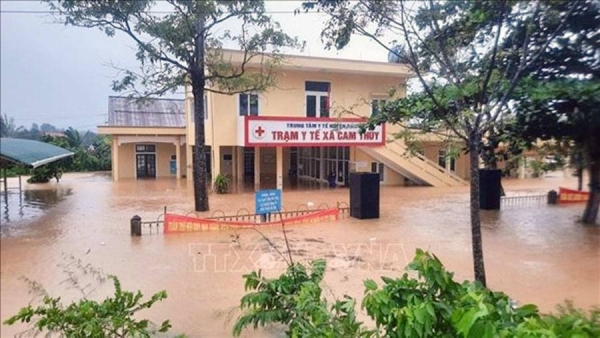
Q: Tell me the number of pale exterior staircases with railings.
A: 1